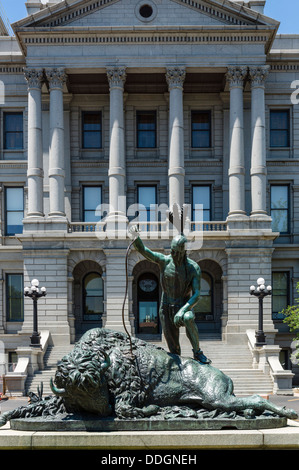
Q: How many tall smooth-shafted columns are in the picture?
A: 6